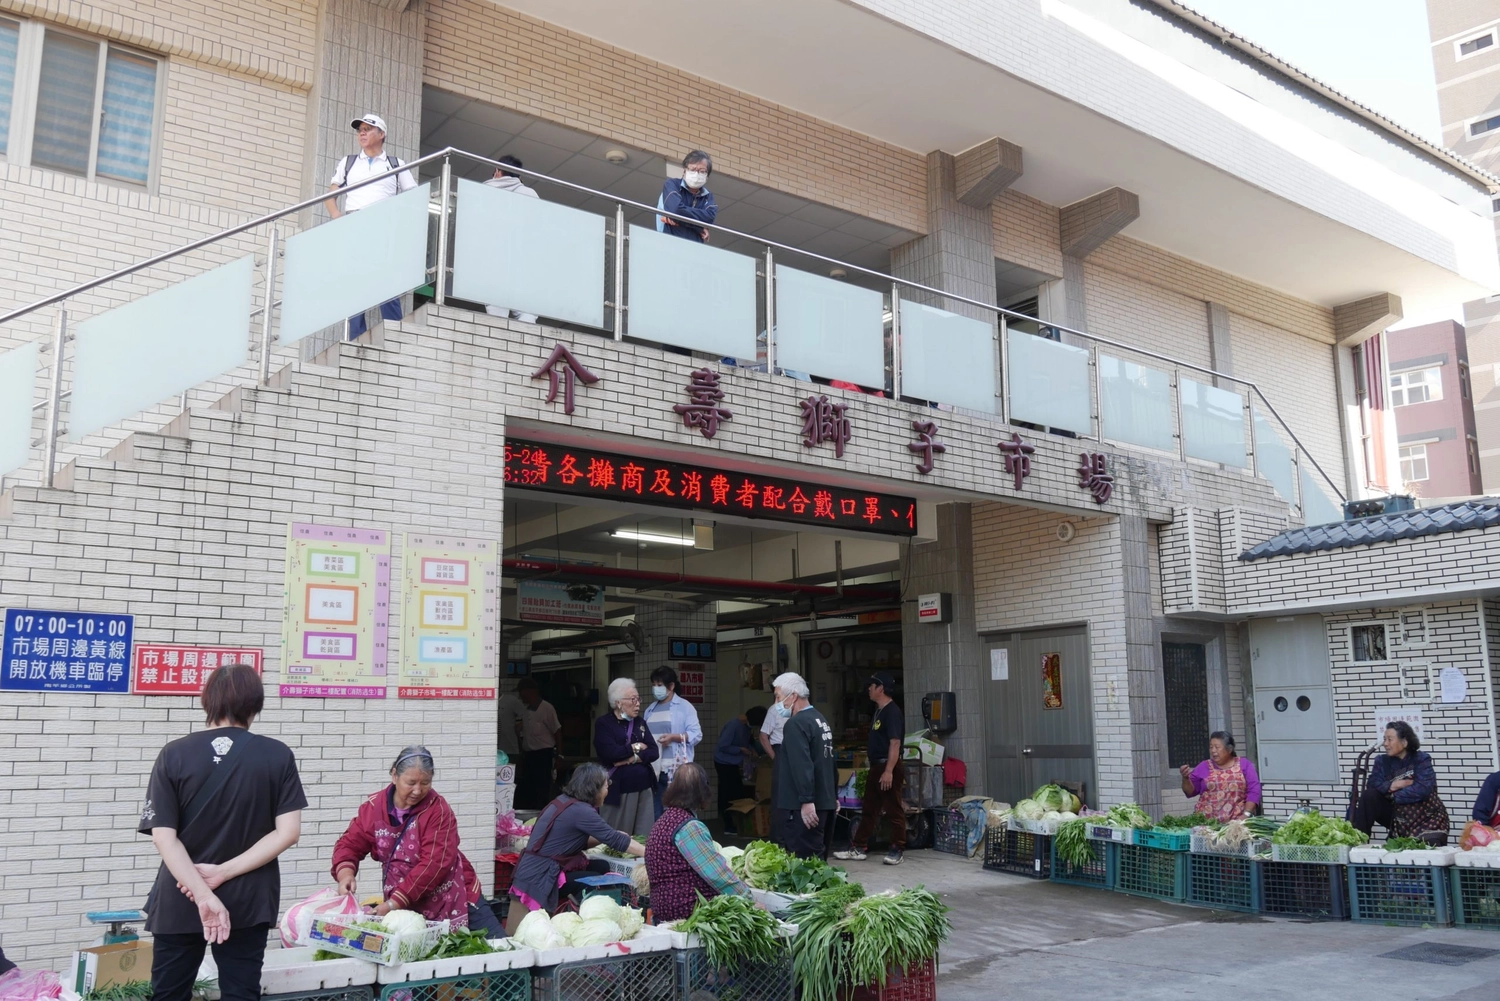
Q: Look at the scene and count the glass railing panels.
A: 12